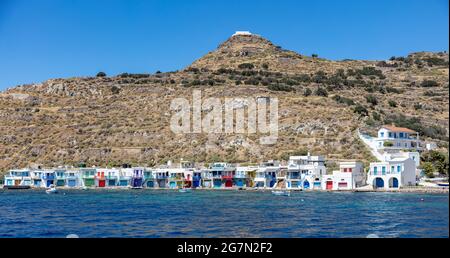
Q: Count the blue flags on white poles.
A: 0